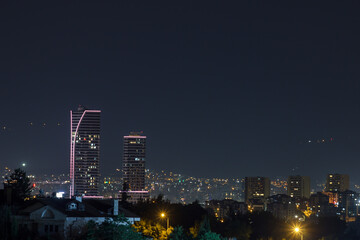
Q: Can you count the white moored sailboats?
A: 0